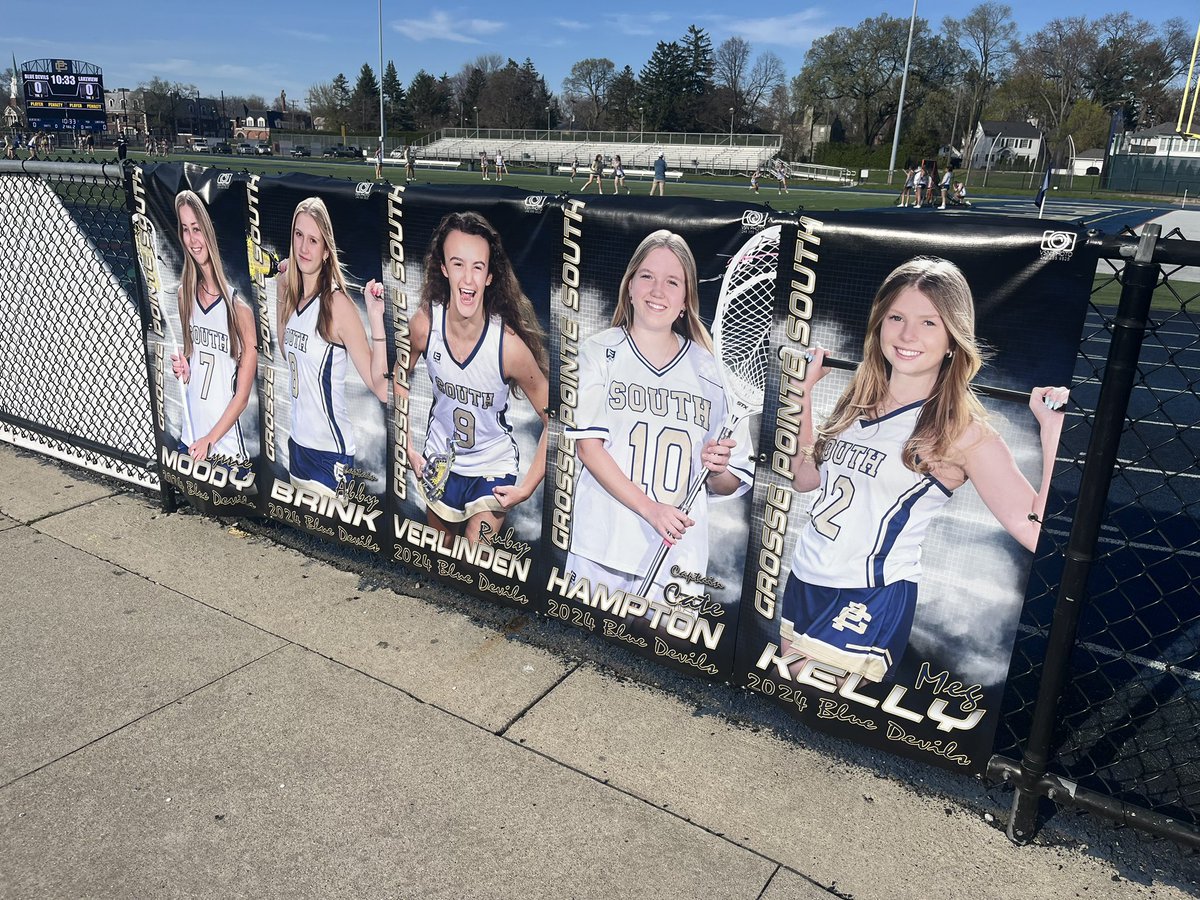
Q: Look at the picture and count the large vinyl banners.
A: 5